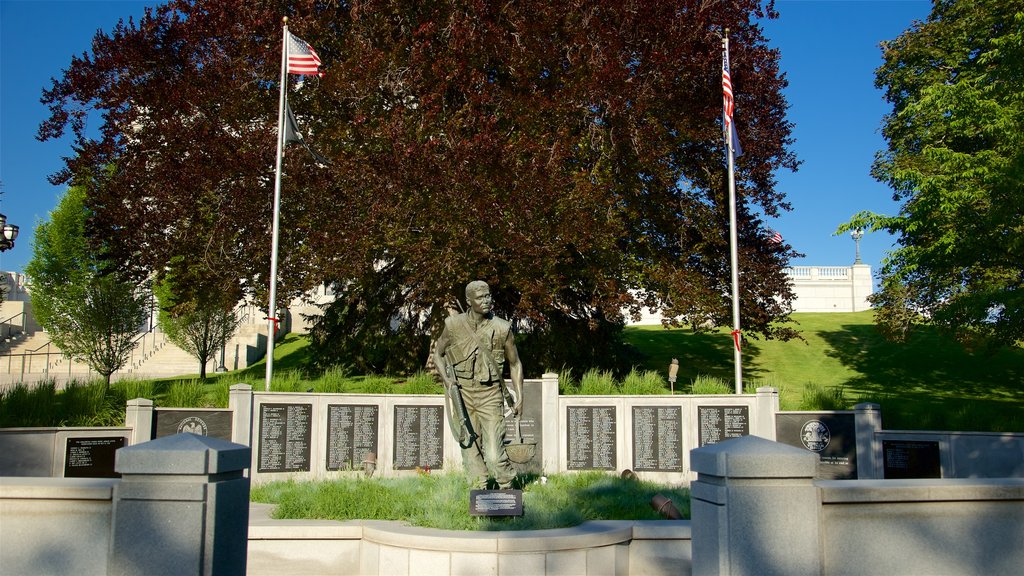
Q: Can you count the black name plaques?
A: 8